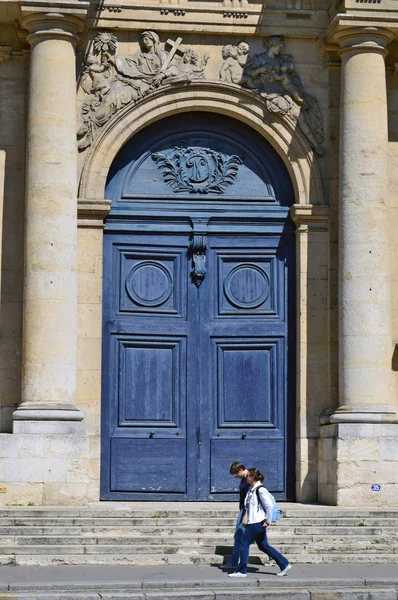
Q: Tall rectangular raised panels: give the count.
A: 2